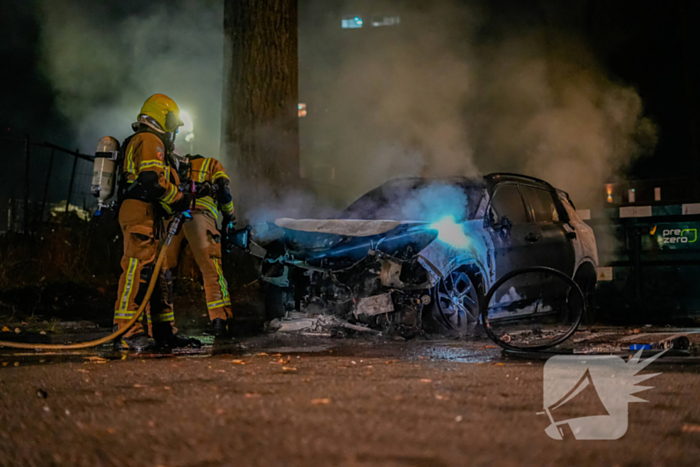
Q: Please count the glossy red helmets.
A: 0